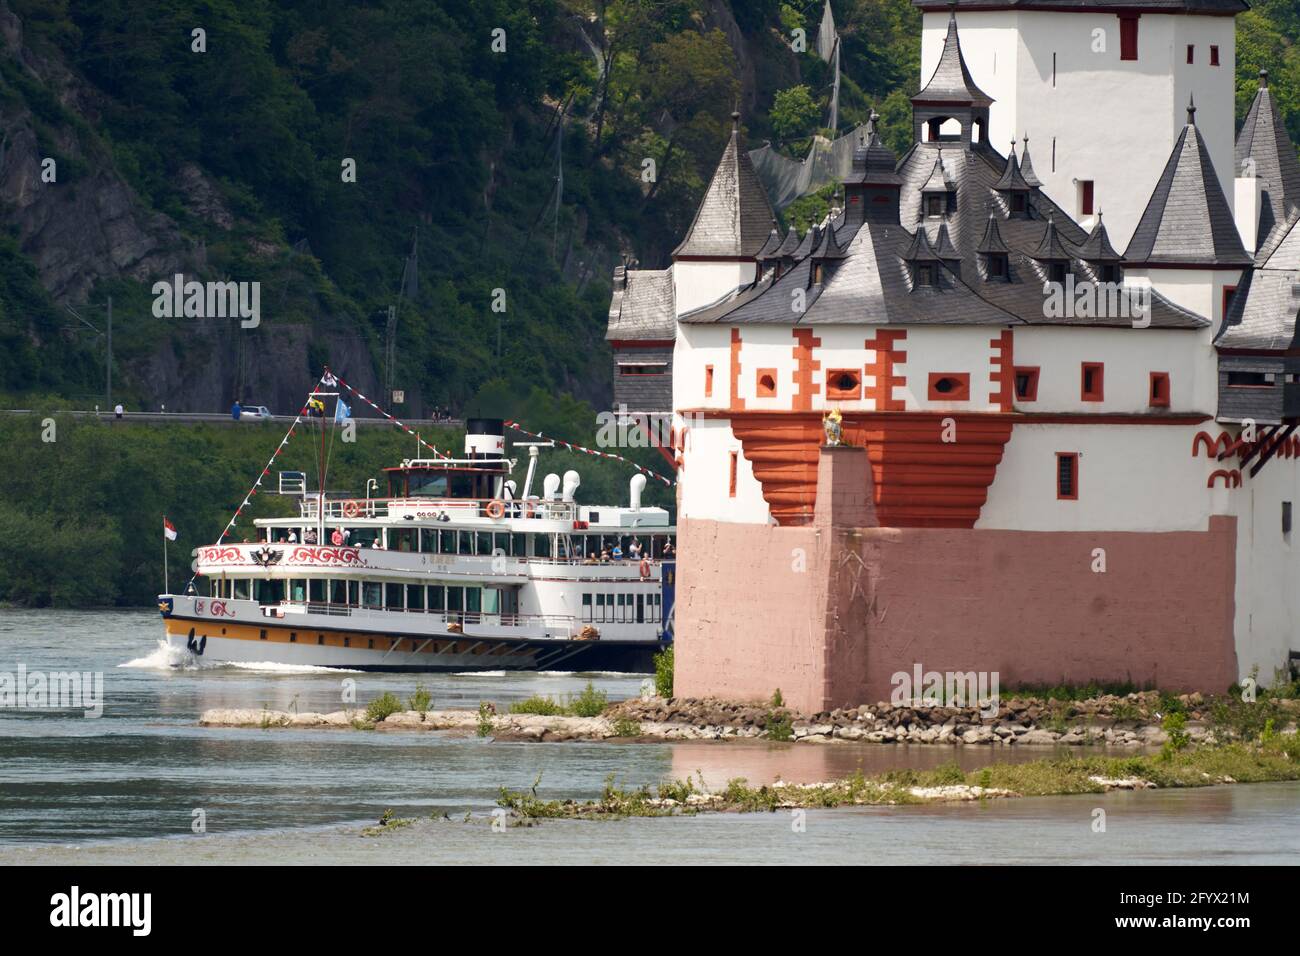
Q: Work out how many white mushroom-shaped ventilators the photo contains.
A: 4